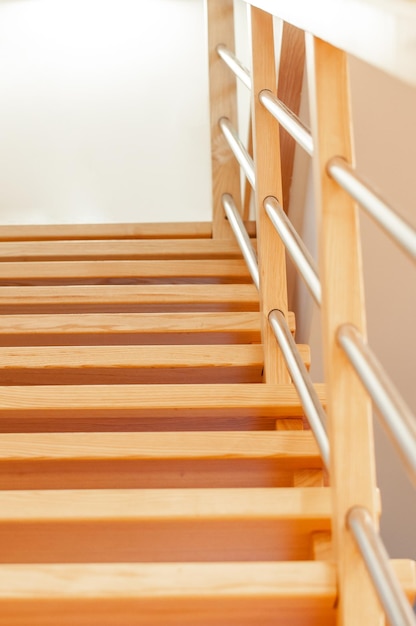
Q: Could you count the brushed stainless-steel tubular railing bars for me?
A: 9